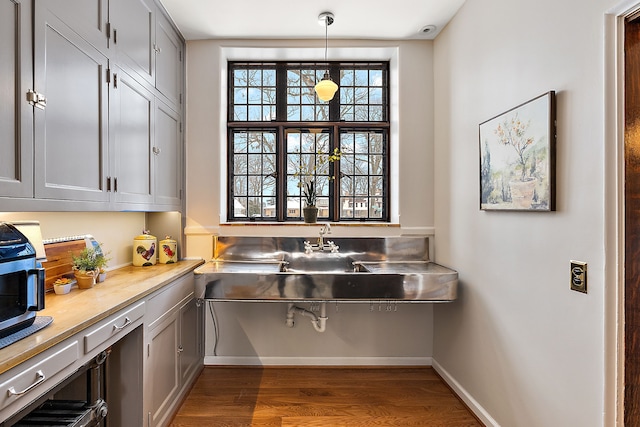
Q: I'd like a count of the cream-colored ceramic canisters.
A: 2